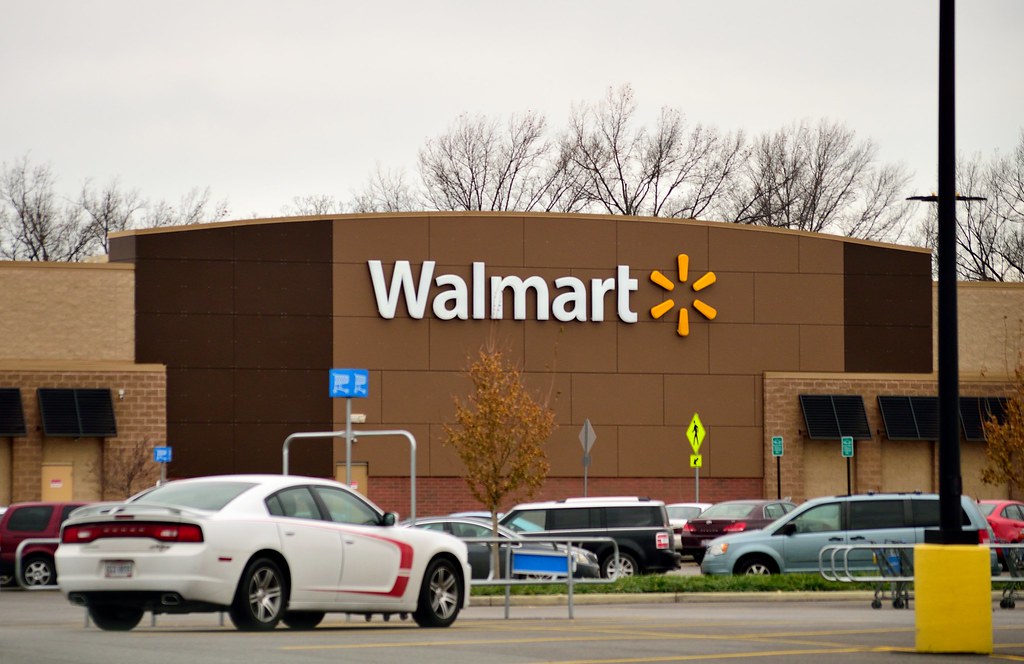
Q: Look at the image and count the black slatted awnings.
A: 5